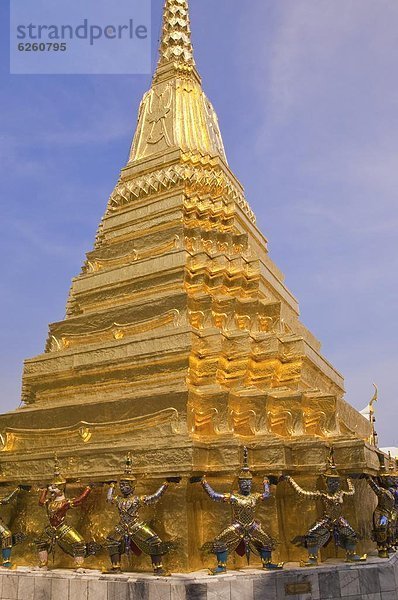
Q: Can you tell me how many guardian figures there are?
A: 6